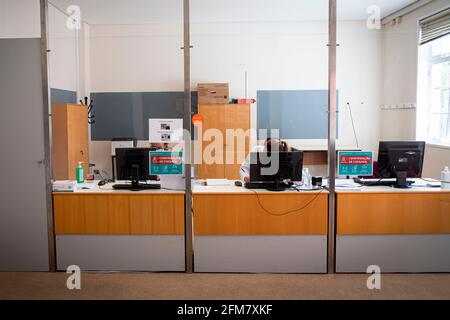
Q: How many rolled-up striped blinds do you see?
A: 1